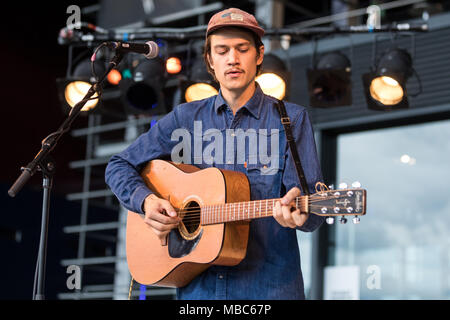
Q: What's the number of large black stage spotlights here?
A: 6